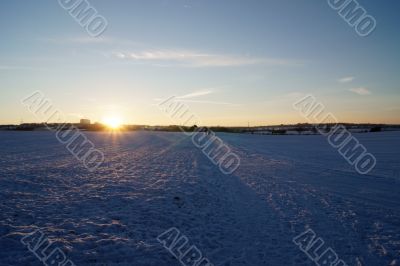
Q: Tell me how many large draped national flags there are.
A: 0